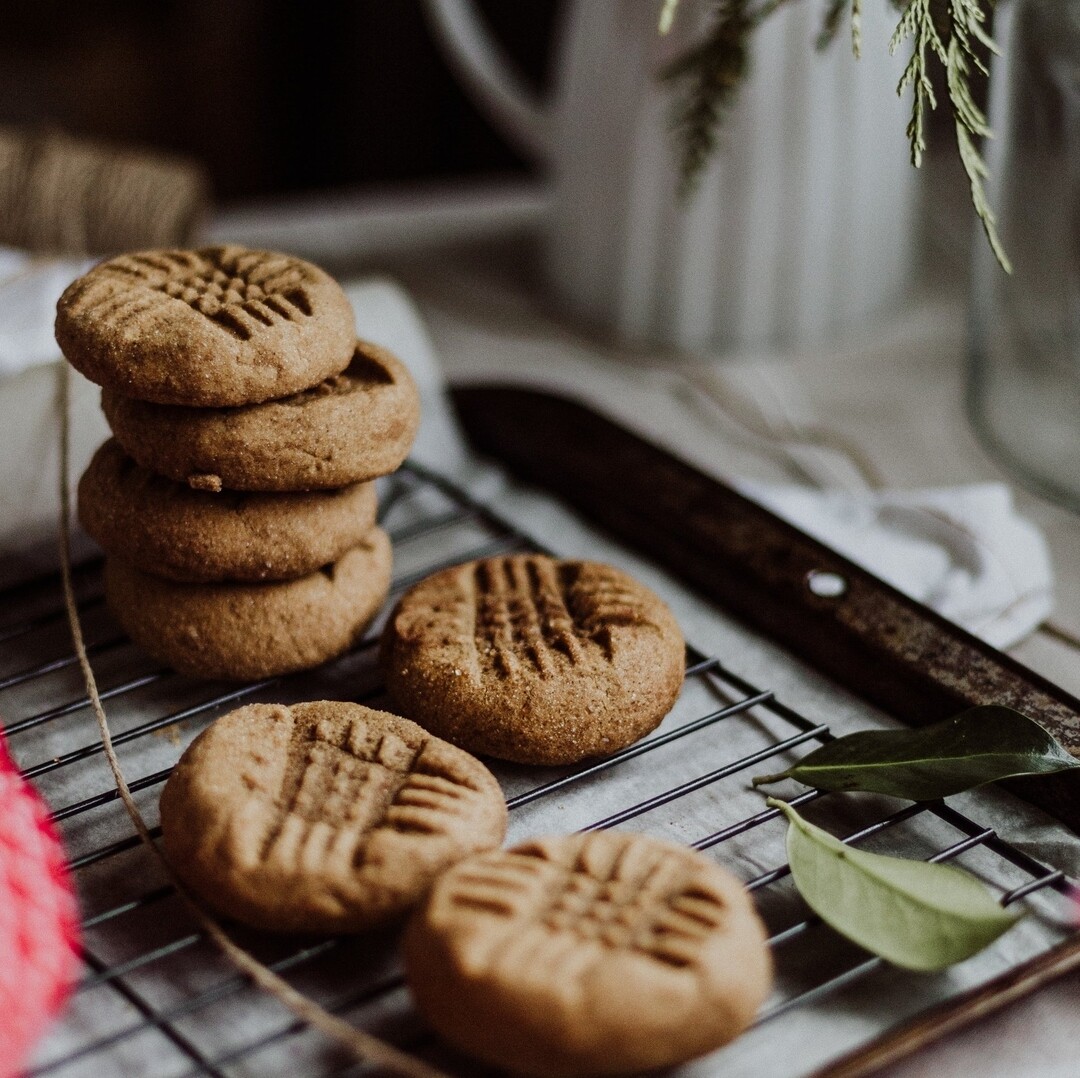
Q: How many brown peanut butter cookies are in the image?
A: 7